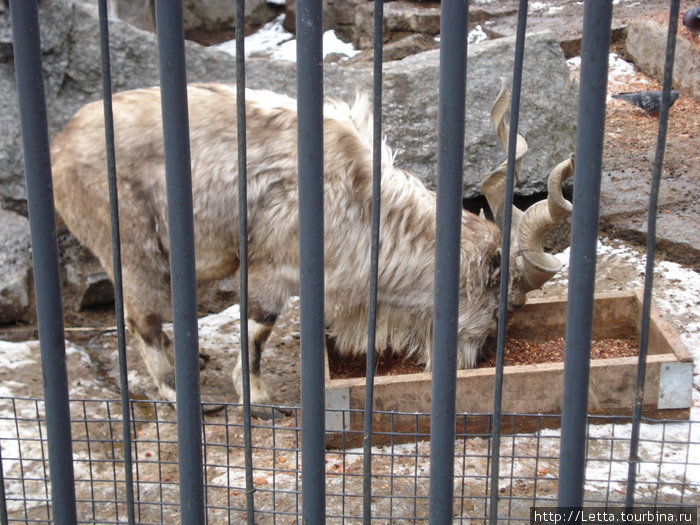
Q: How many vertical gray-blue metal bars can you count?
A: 10